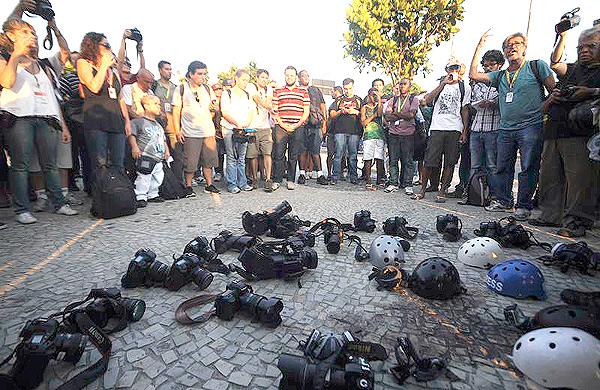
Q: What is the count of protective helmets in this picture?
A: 6